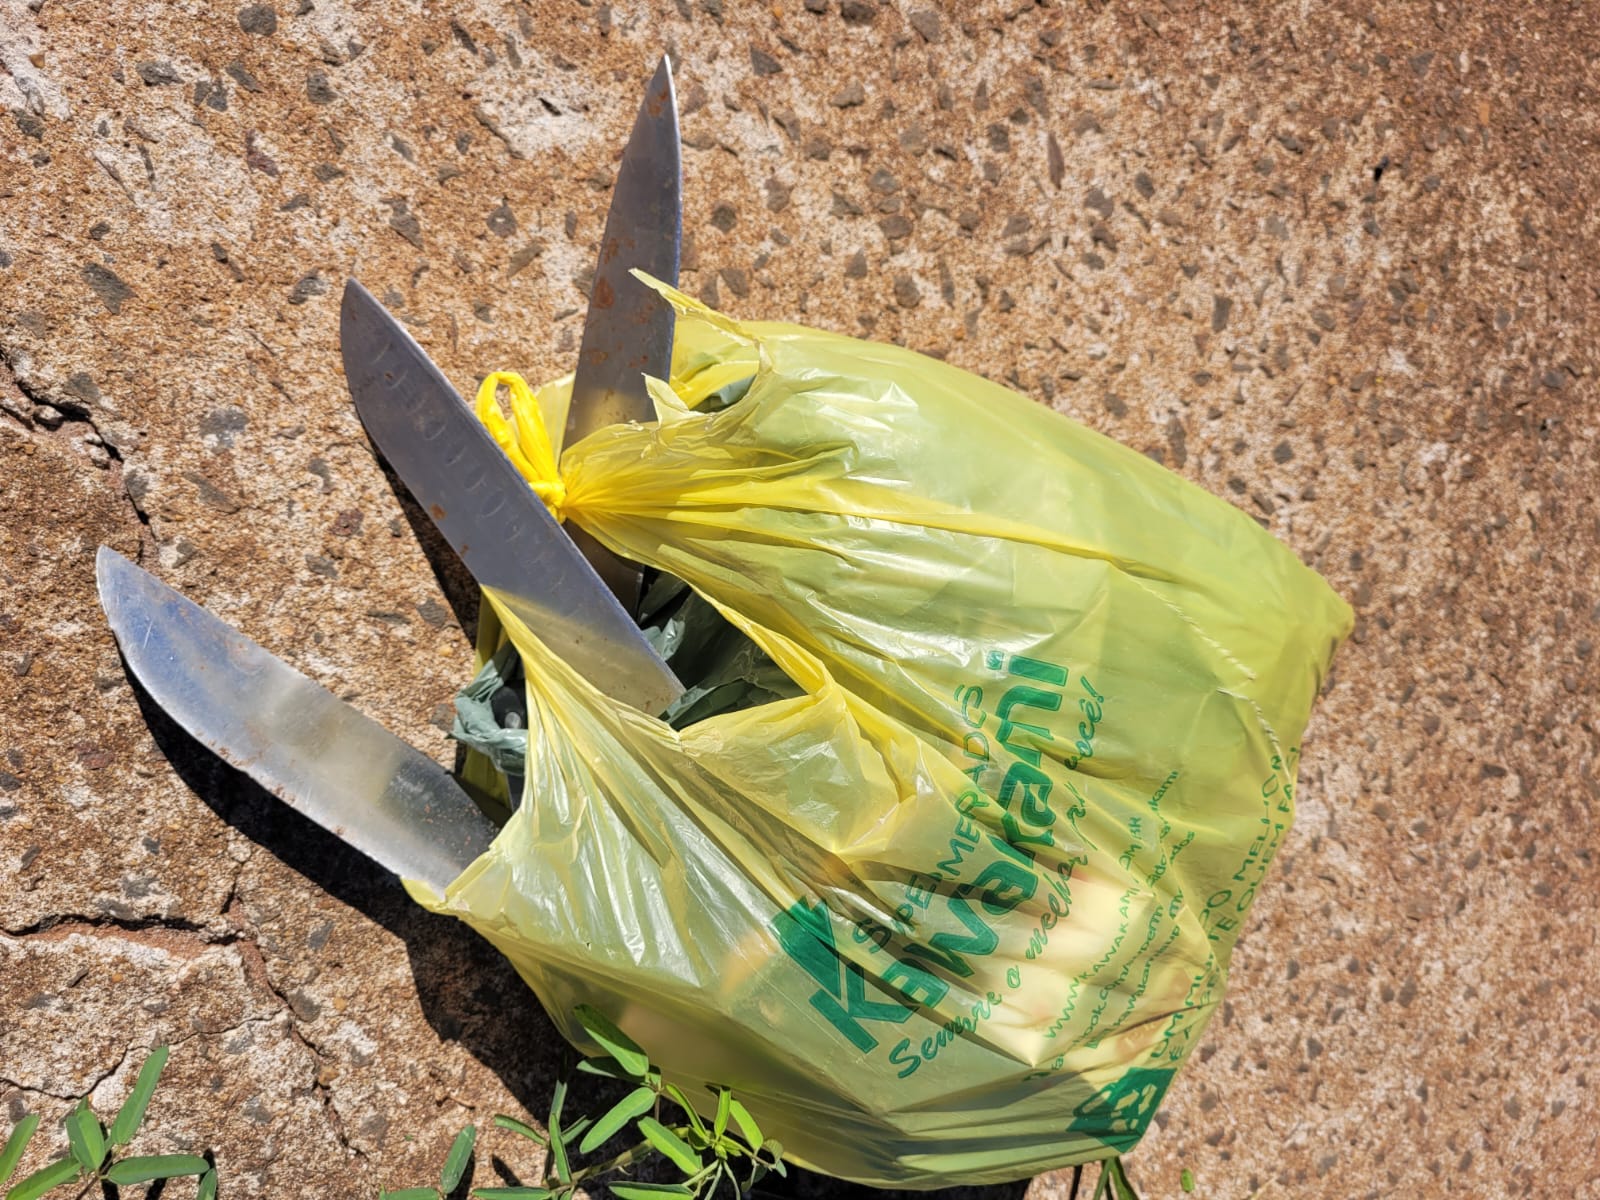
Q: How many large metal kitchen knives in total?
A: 3